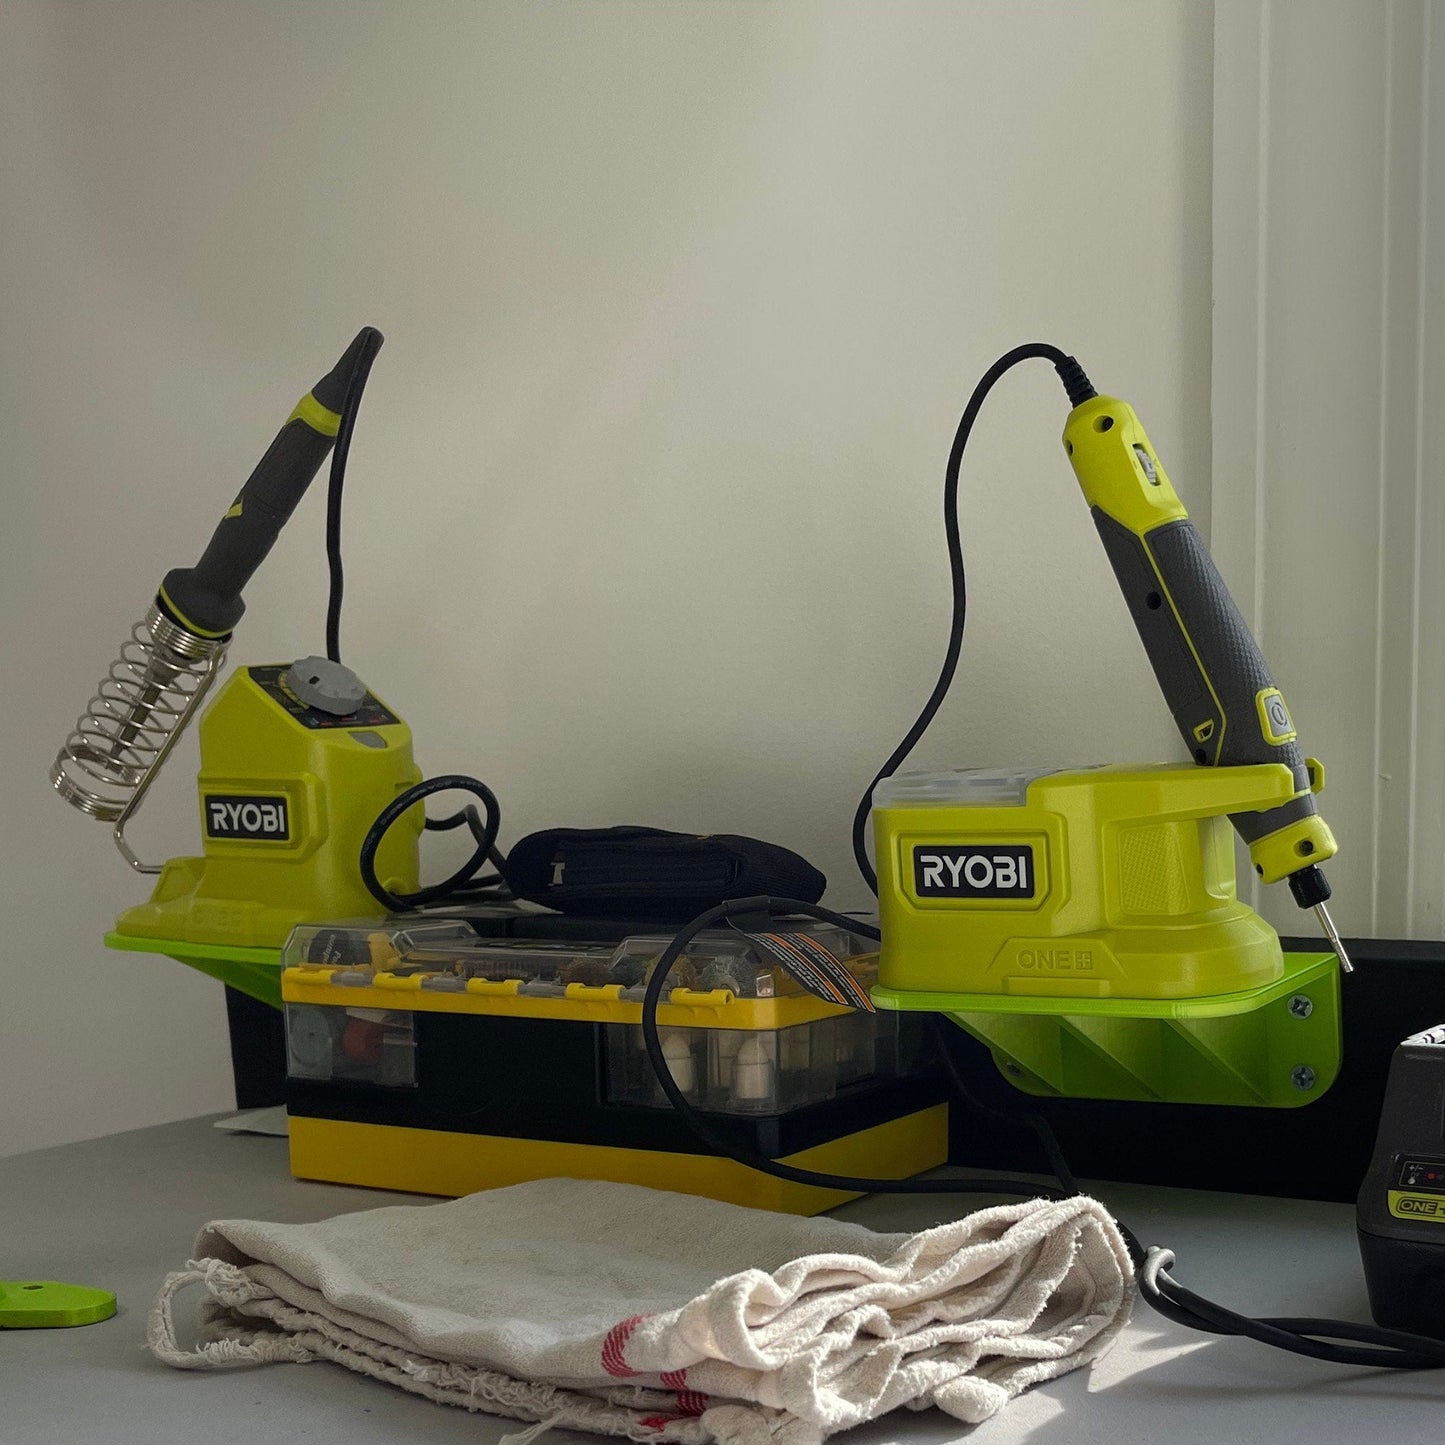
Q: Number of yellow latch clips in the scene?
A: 5